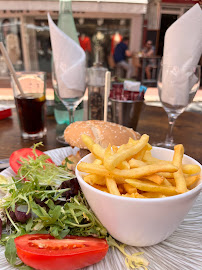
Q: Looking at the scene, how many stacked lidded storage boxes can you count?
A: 0